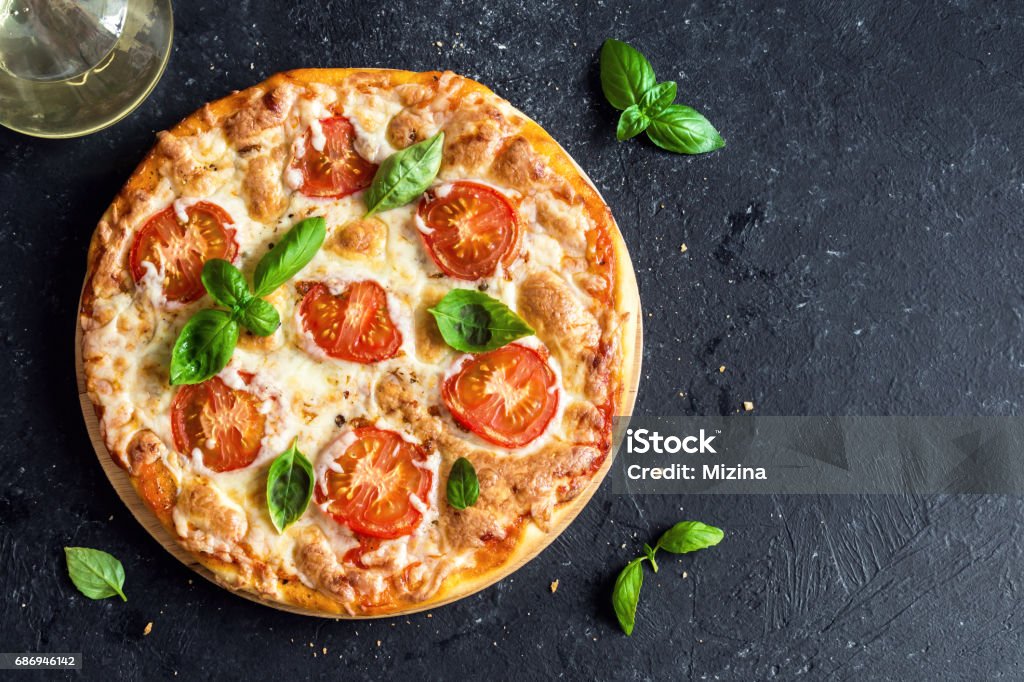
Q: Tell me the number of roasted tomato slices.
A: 7